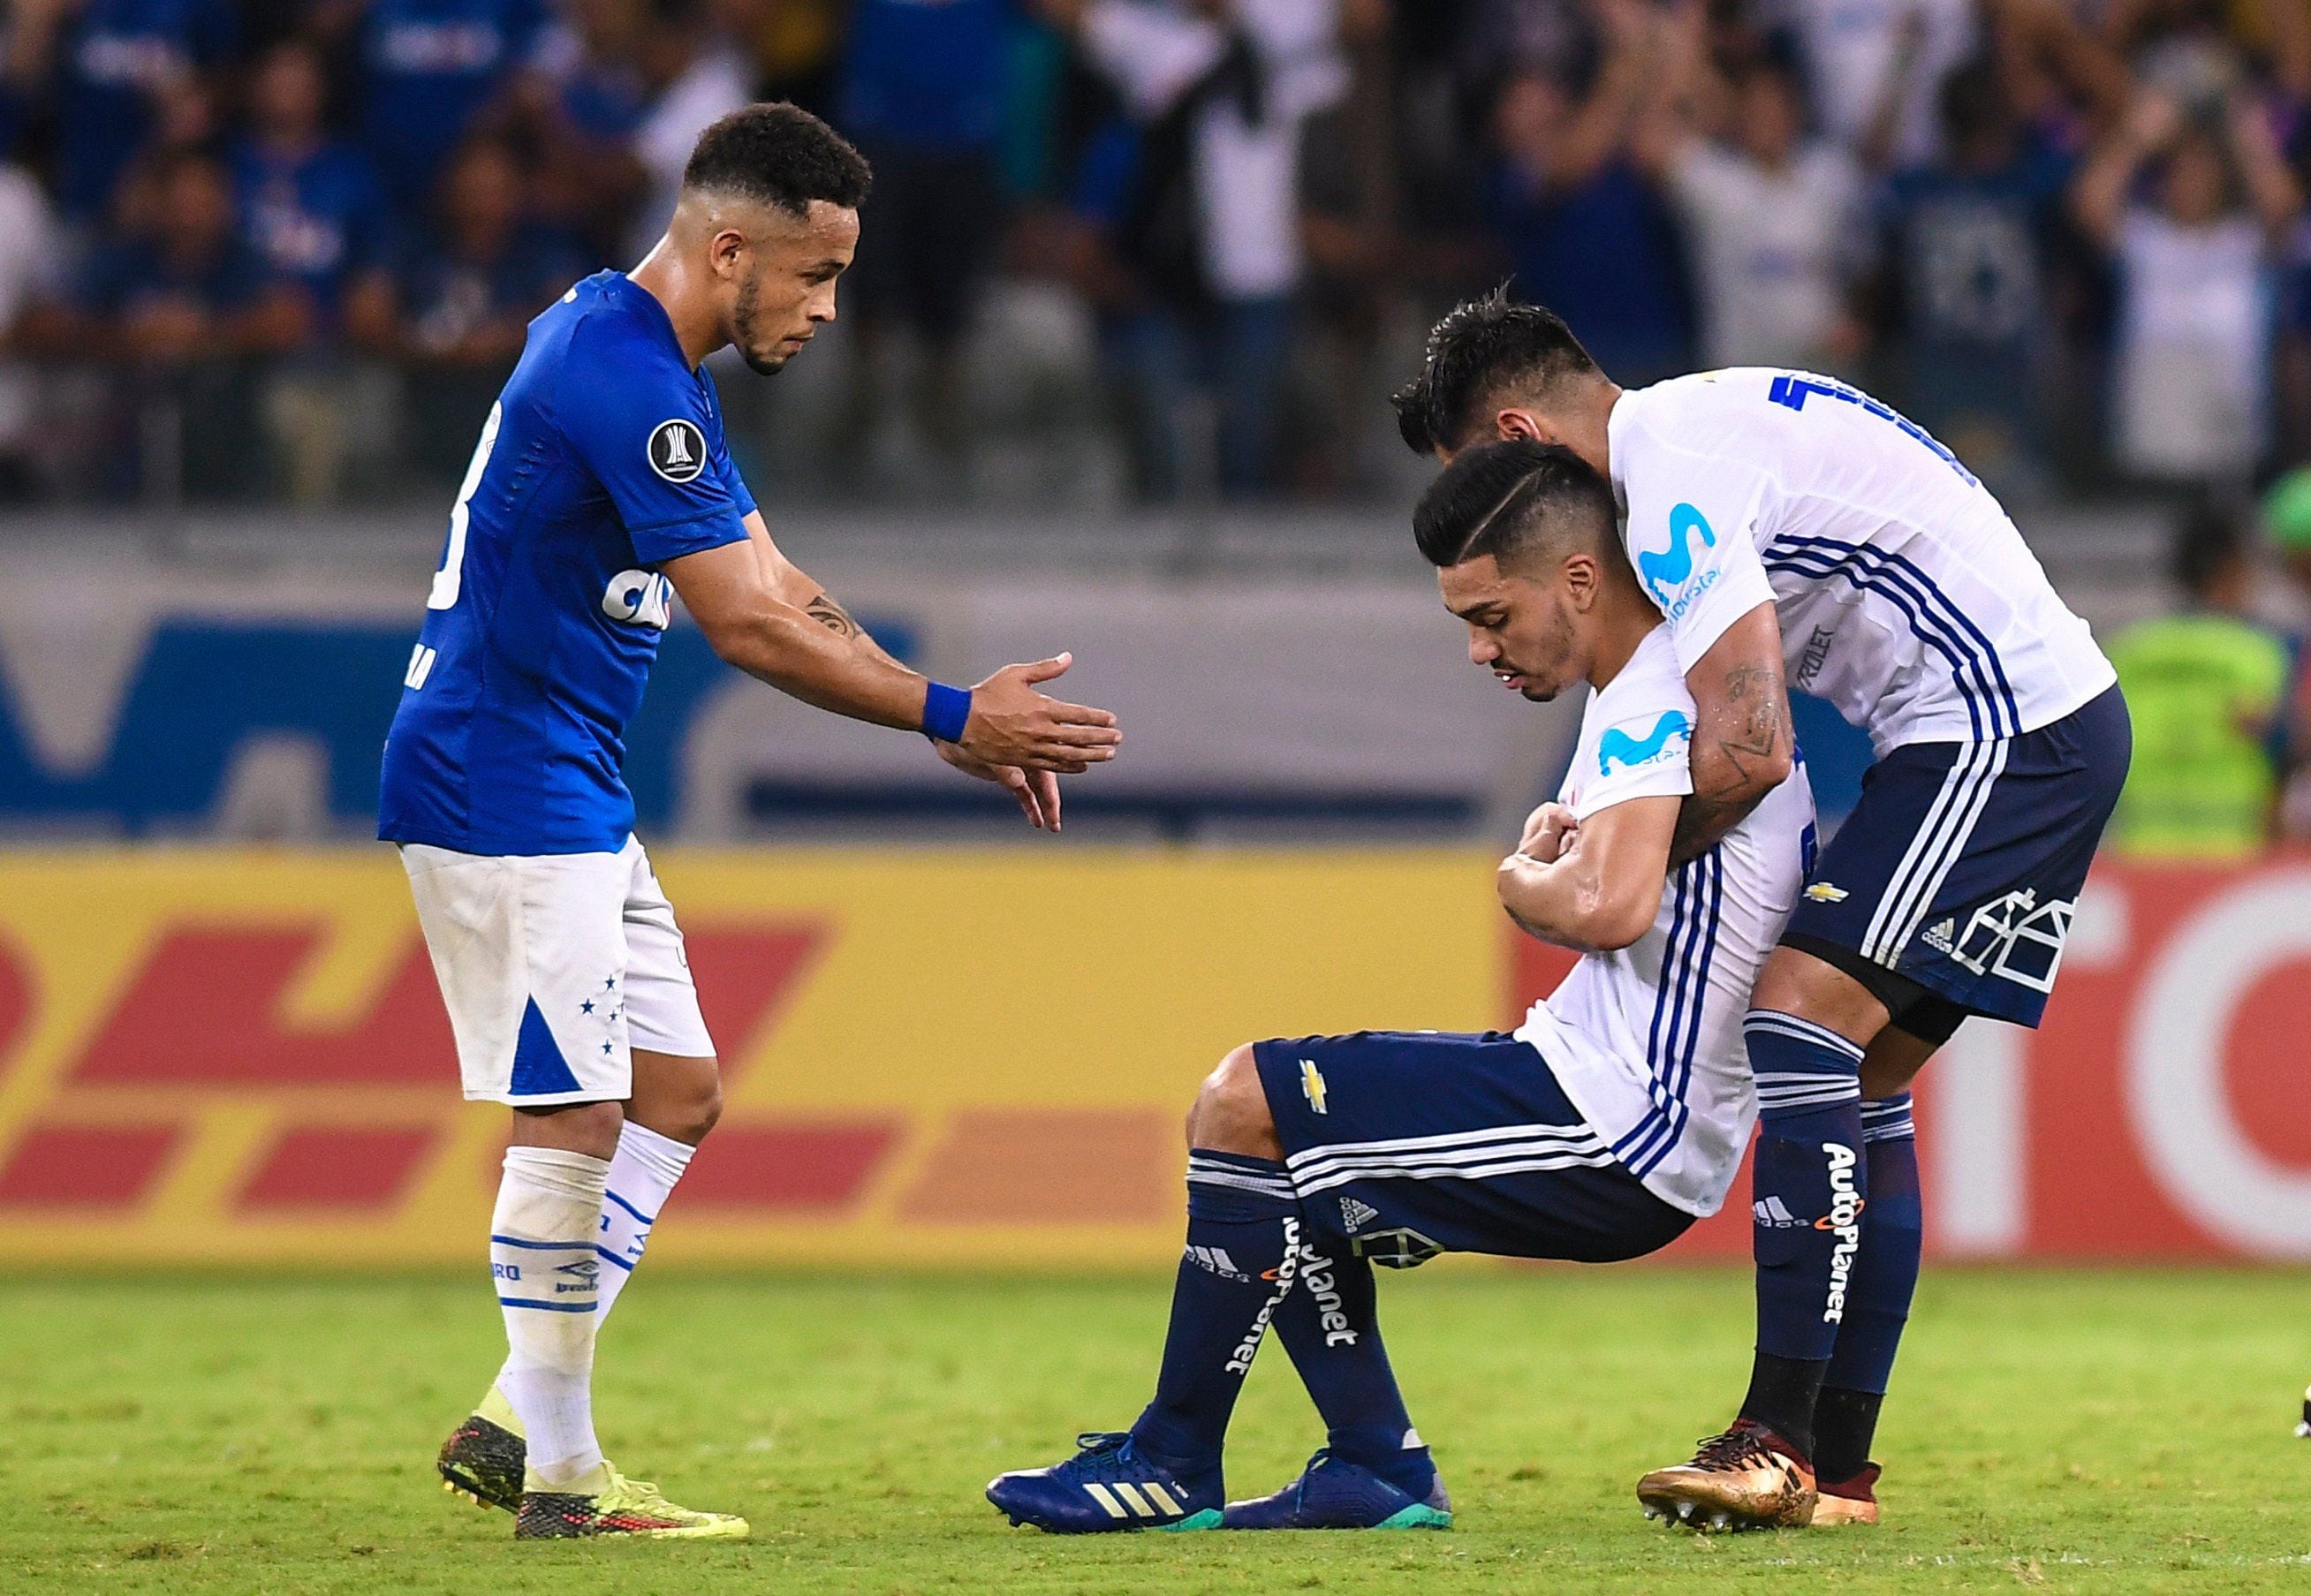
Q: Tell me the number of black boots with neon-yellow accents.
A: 2